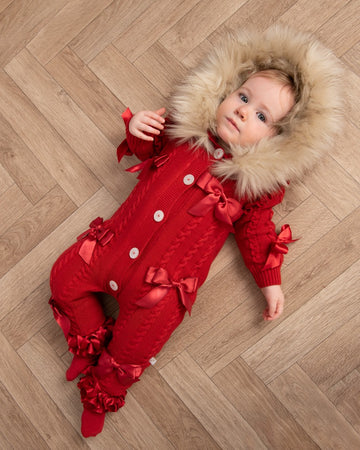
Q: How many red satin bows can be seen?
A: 8